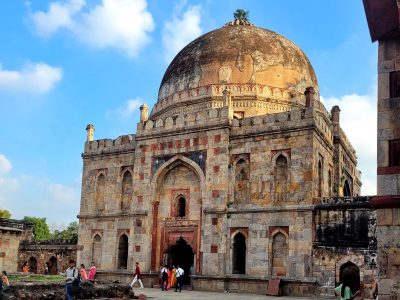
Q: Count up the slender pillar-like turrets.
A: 5